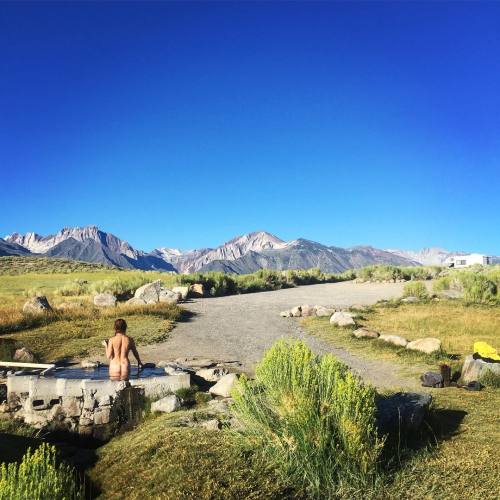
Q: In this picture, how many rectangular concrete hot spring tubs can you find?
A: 1